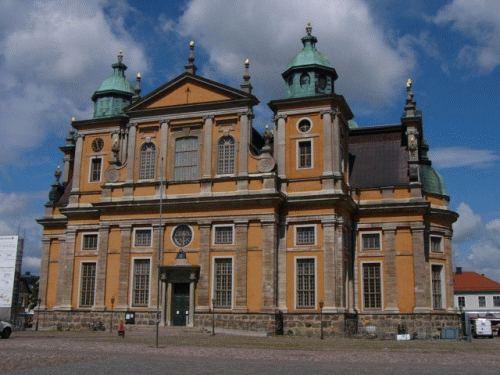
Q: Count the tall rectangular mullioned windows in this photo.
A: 6